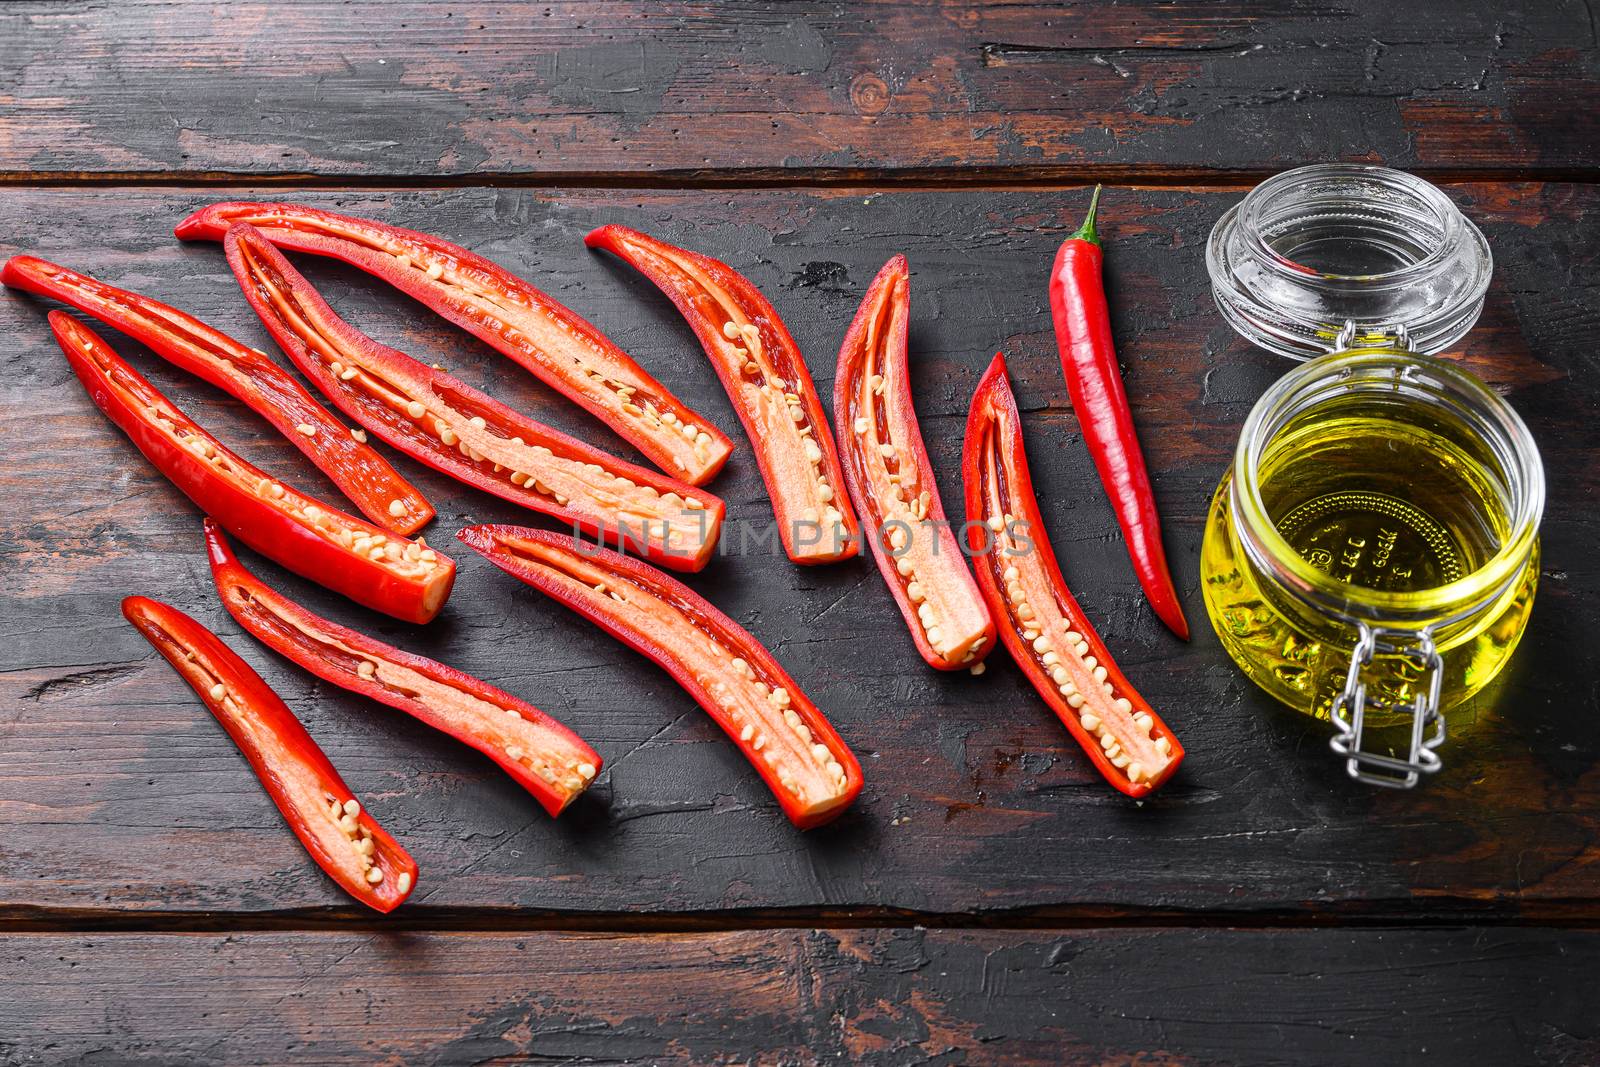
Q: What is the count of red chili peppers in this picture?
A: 11